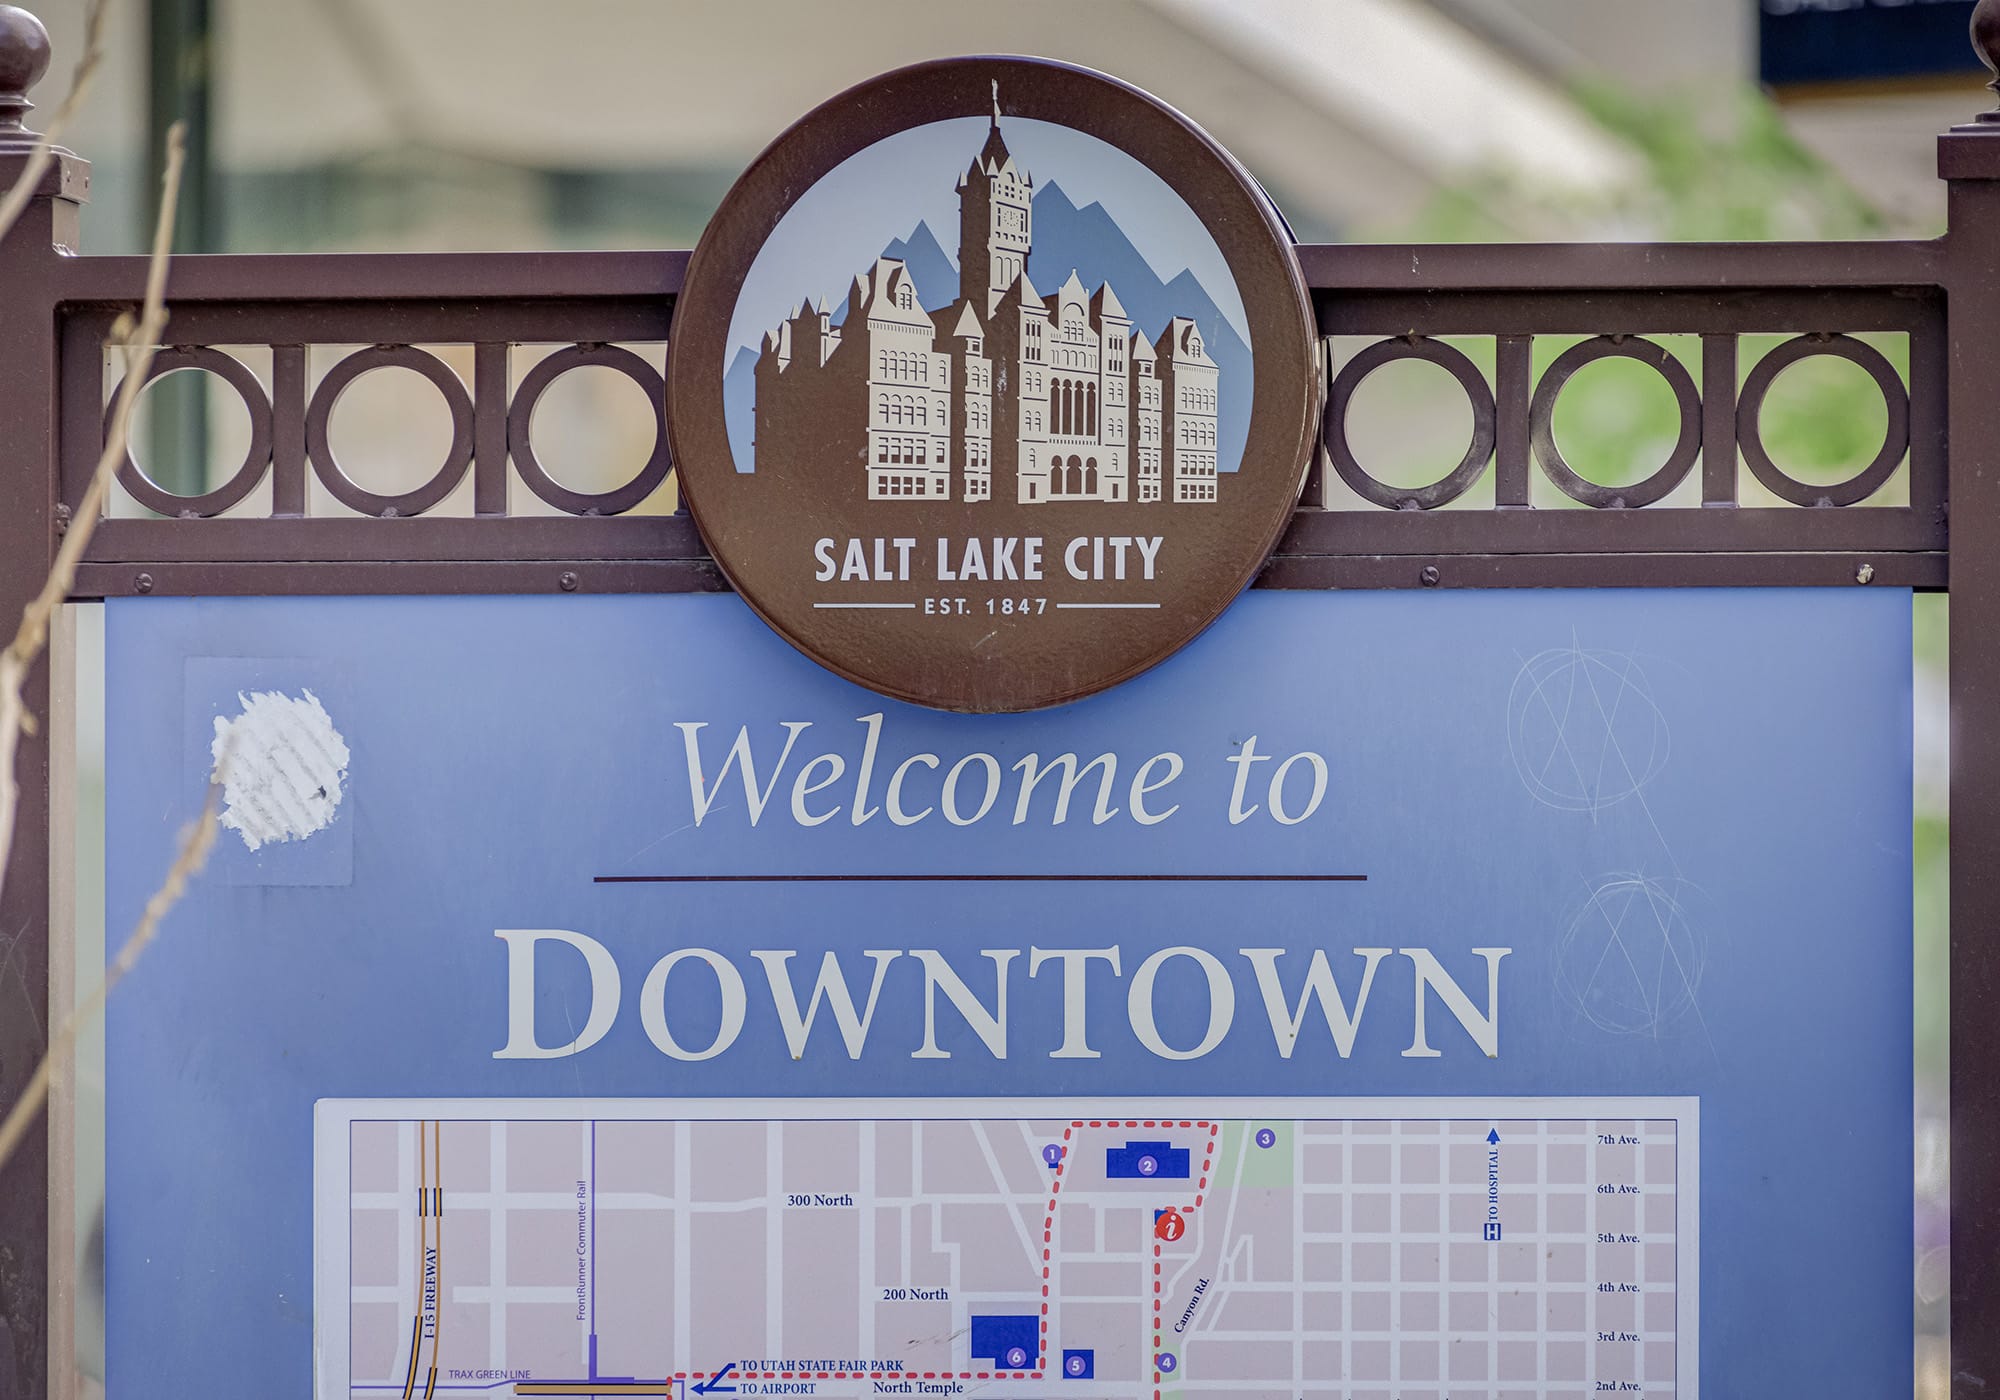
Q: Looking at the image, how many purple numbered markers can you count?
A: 6